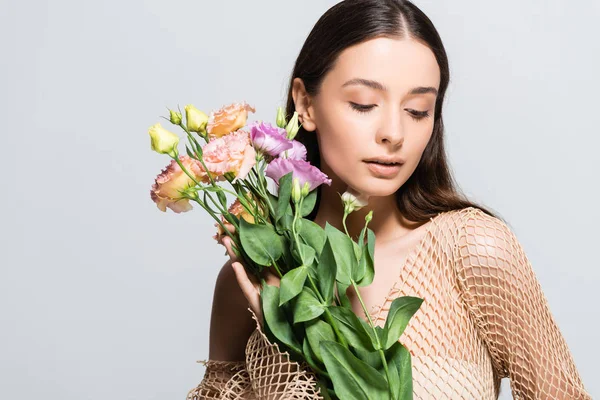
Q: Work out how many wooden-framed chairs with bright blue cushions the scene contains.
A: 0